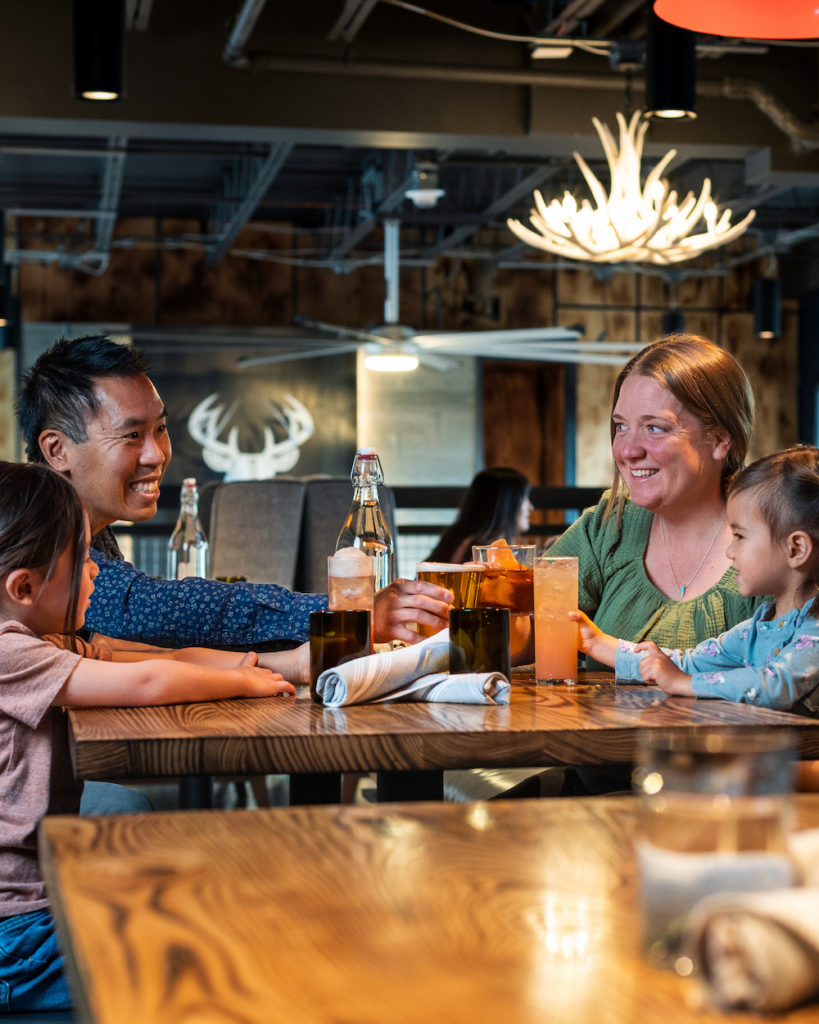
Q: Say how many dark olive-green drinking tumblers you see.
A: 2